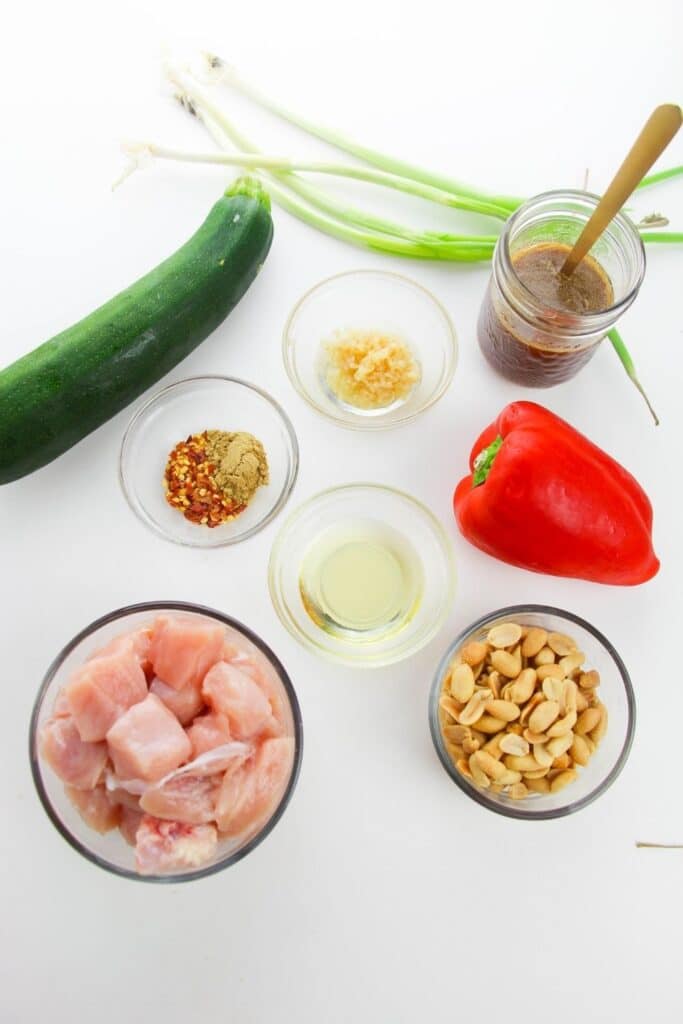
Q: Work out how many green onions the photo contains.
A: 4